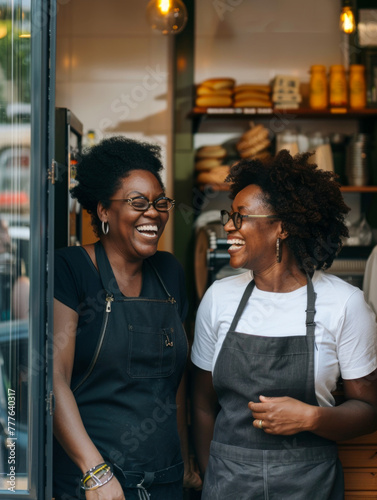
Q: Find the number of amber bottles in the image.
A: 3